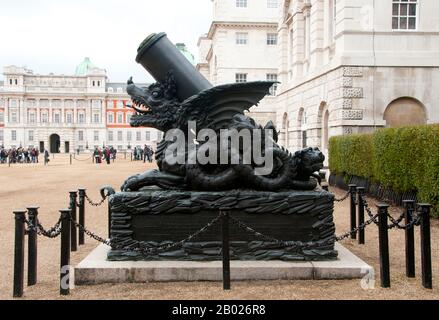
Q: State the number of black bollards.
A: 11